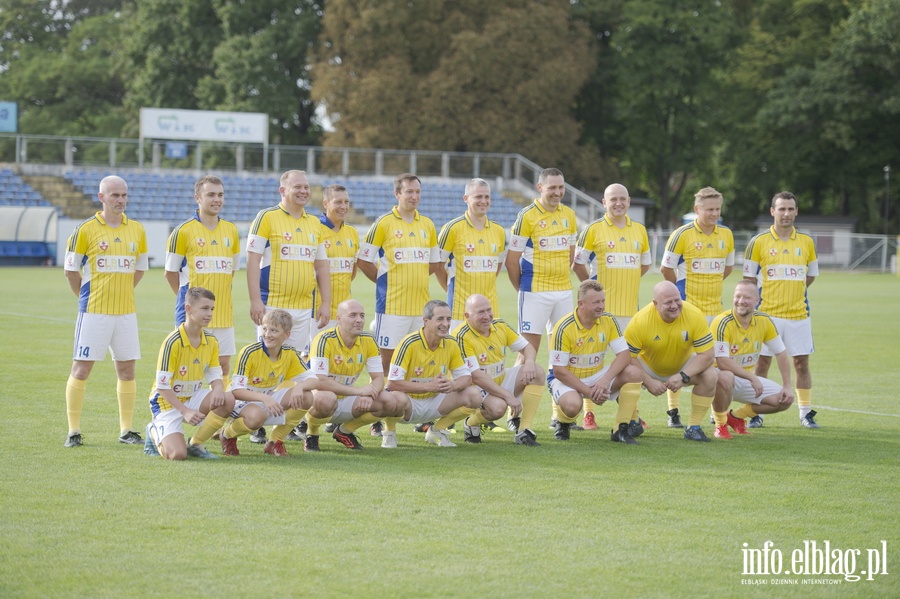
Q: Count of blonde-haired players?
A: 2